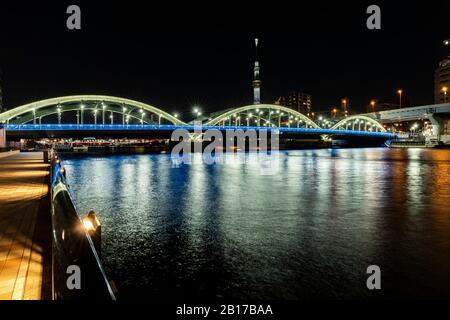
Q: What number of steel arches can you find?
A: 3